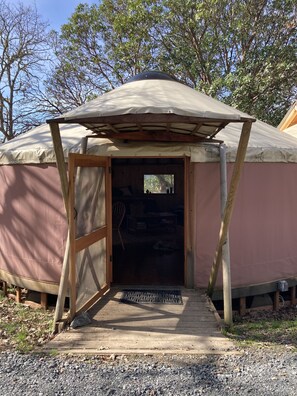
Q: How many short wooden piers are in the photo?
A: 6